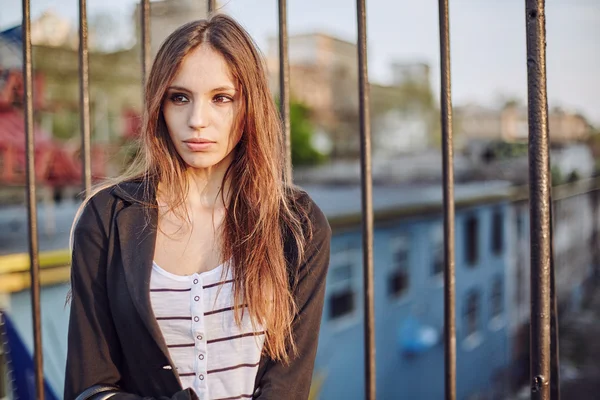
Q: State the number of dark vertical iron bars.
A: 8